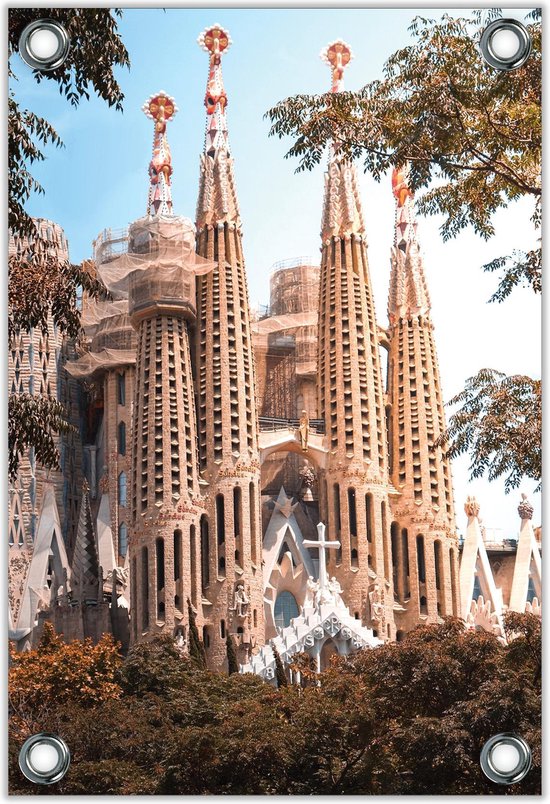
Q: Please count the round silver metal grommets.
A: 4